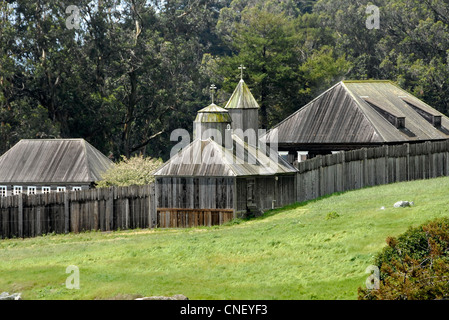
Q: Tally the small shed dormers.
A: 2